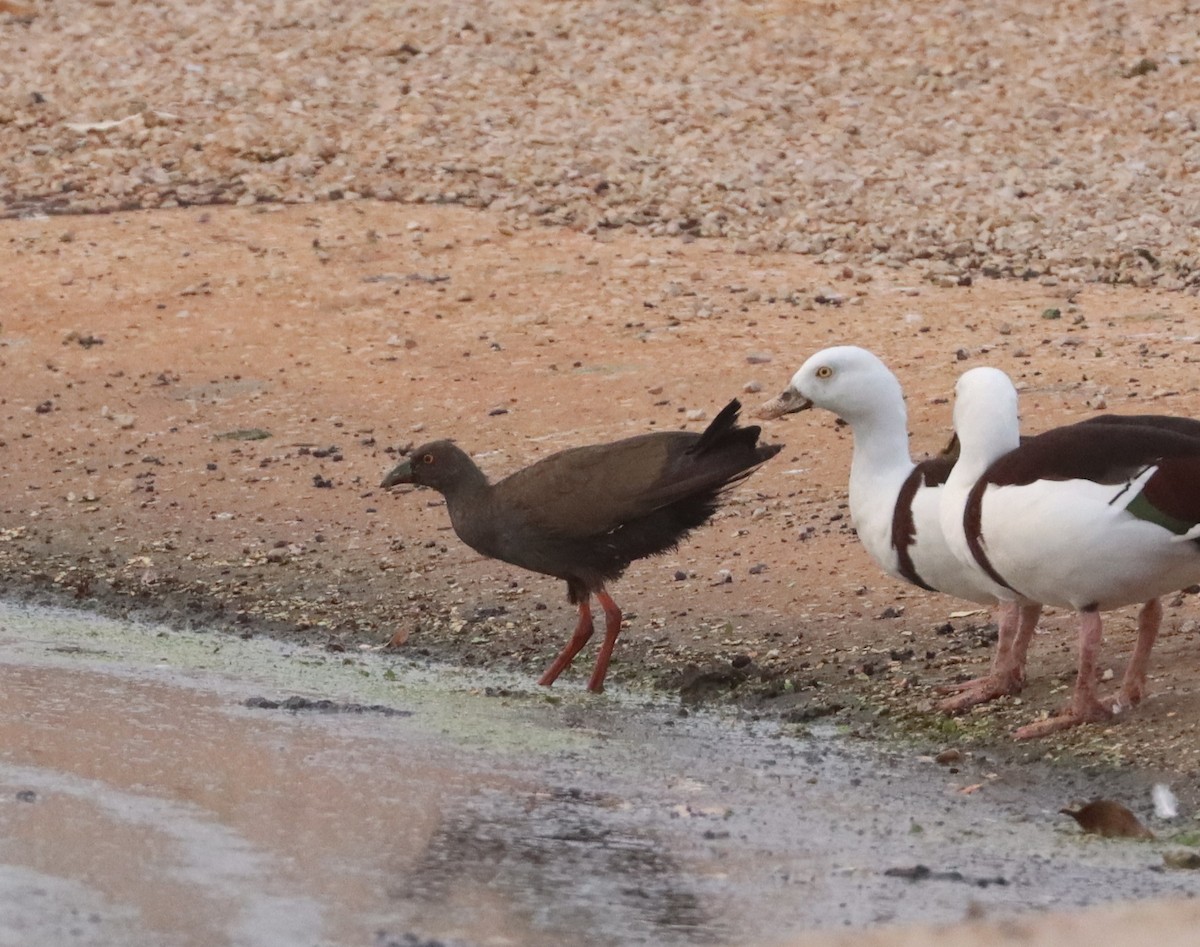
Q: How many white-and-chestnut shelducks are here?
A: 2